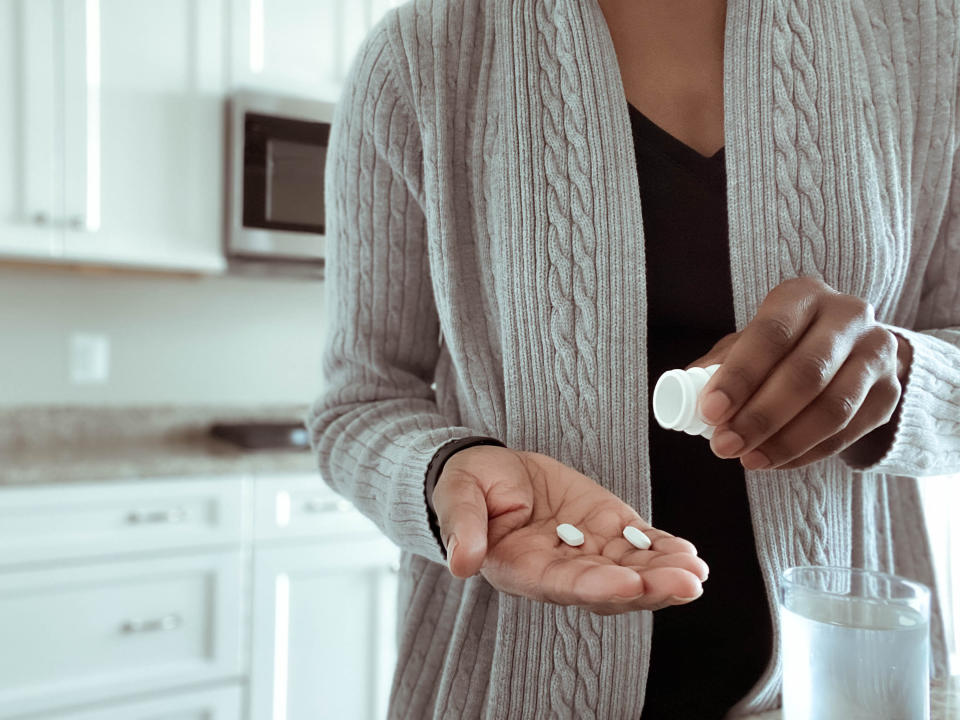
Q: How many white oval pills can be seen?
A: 2